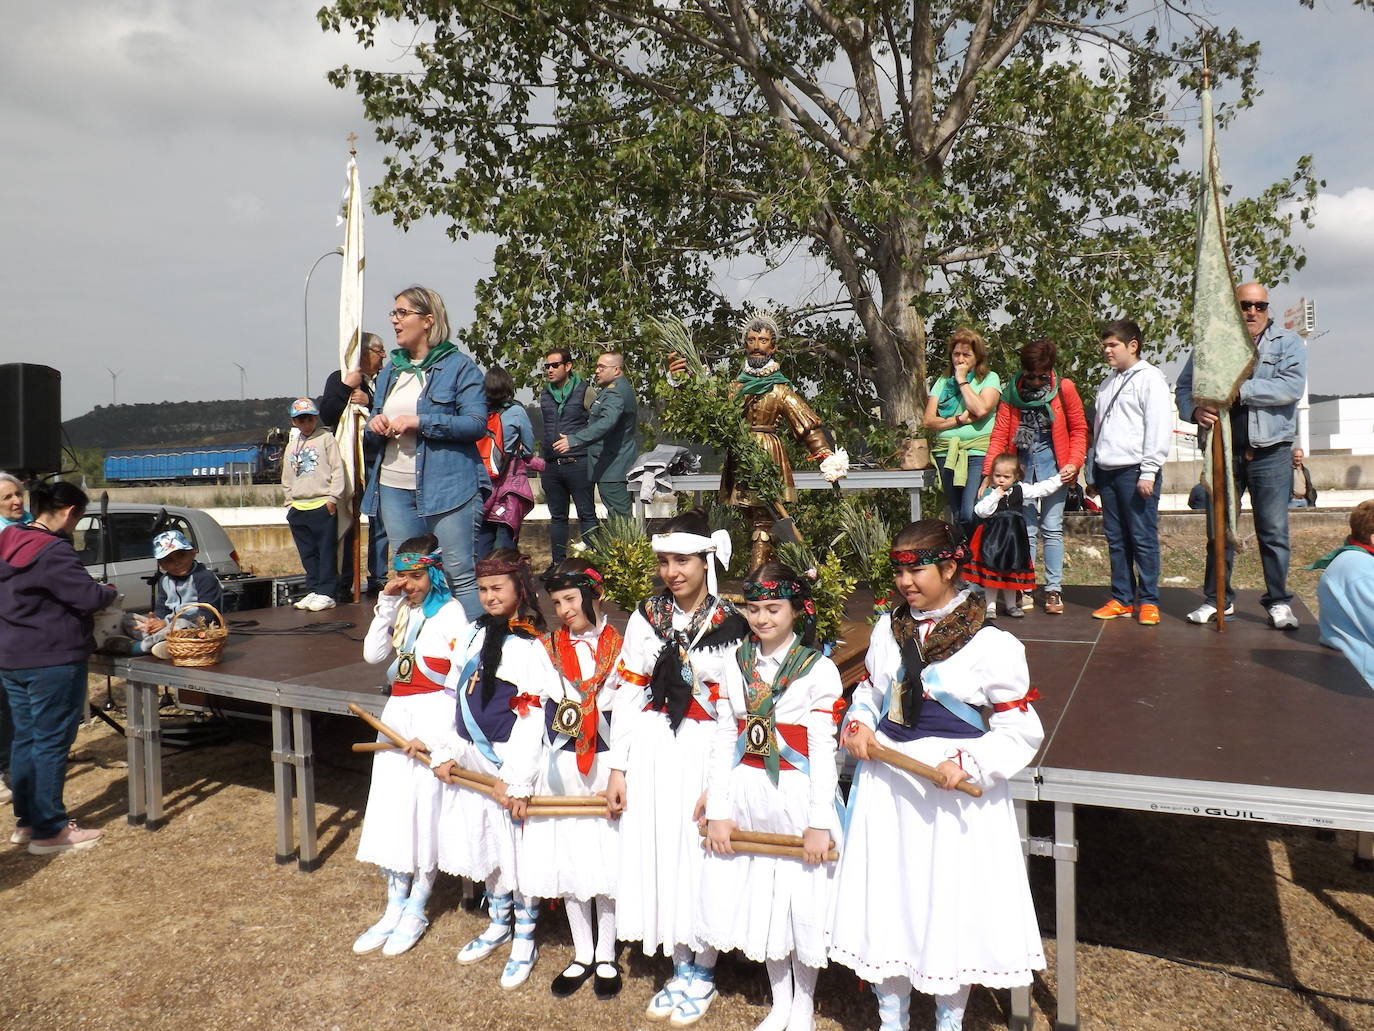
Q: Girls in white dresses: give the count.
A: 6